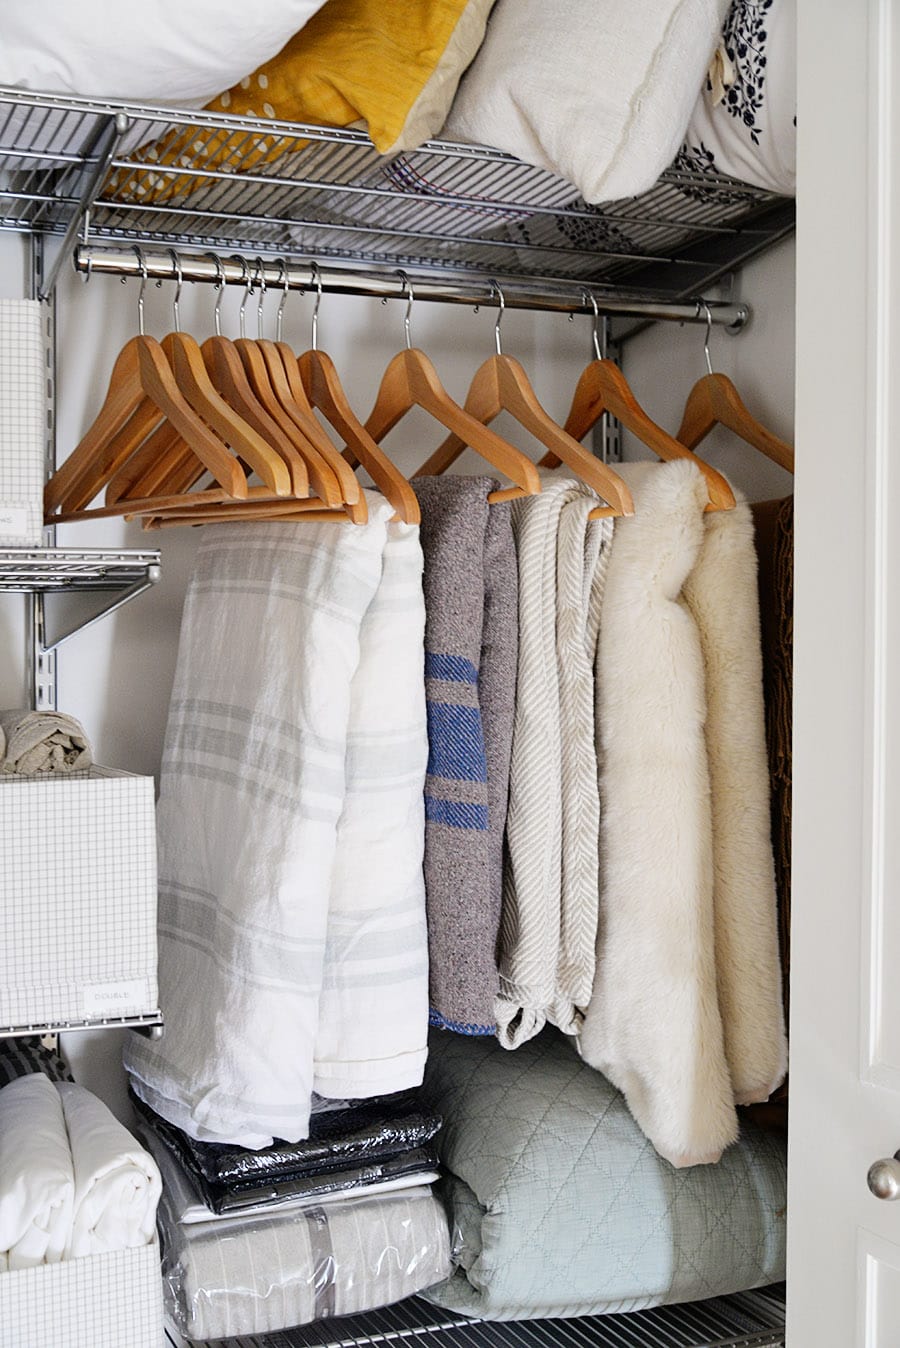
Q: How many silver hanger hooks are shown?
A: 11